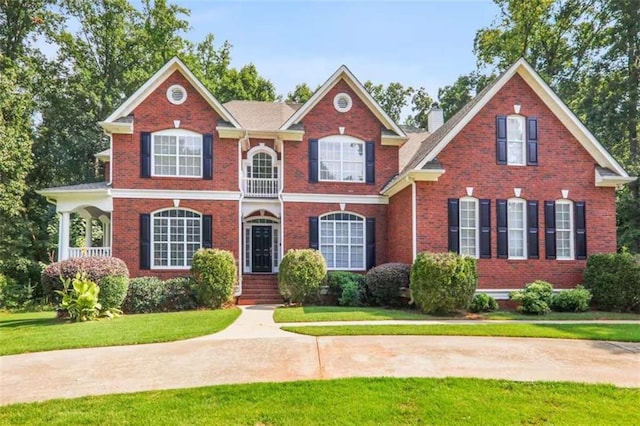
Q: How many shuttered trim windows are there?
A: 8